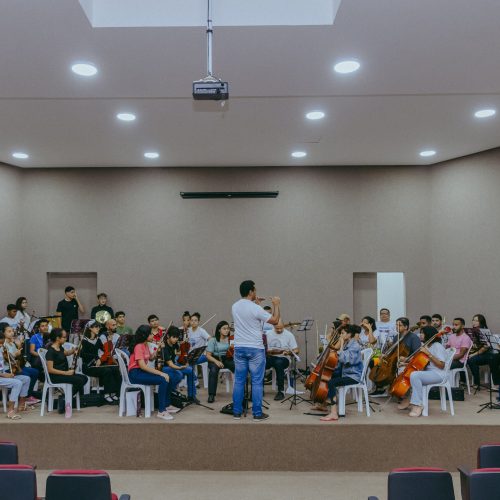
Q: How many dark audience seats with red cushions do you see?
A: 6